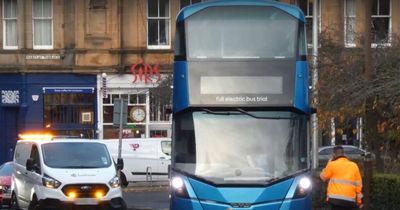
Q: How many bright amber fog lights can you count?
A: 2